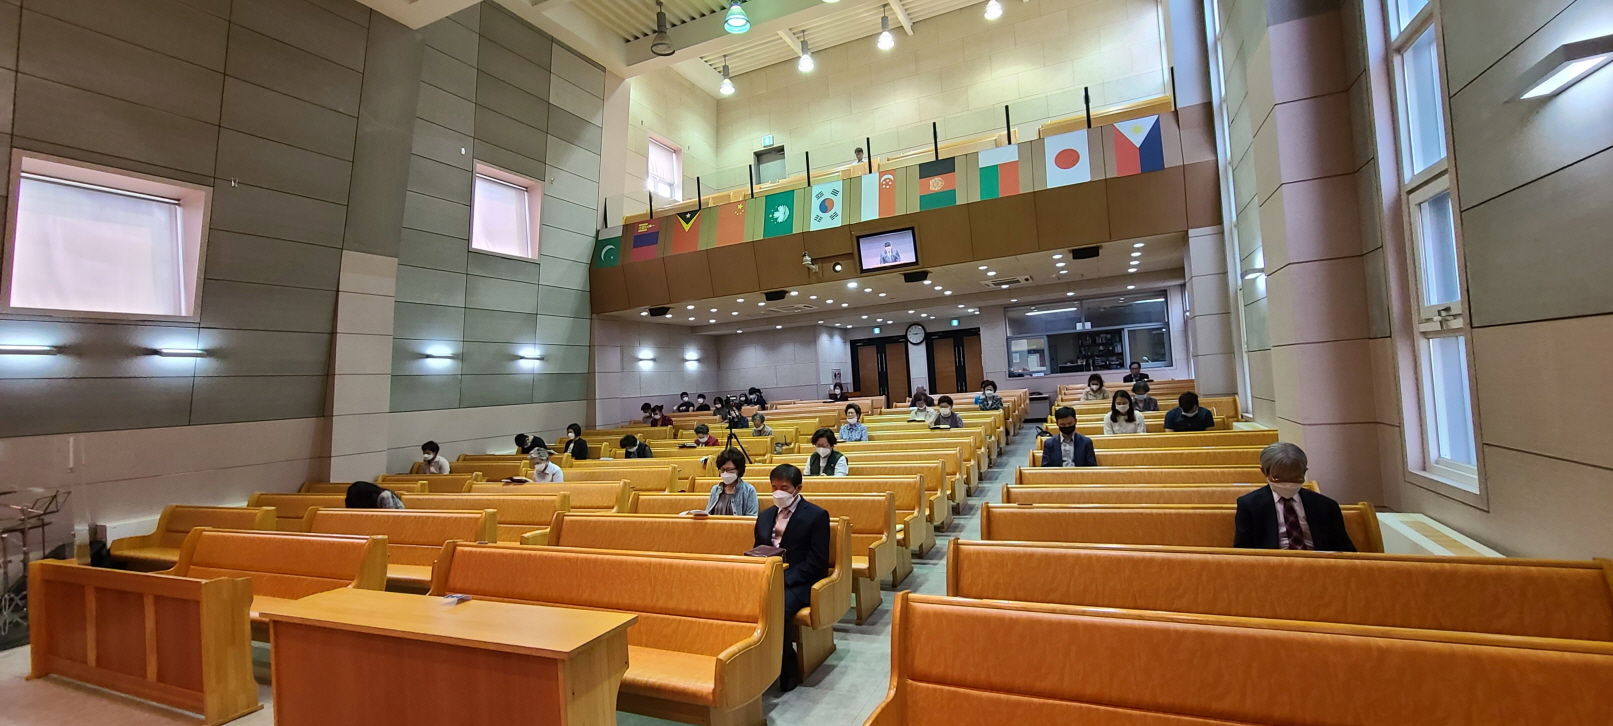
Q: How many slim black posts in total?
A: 10